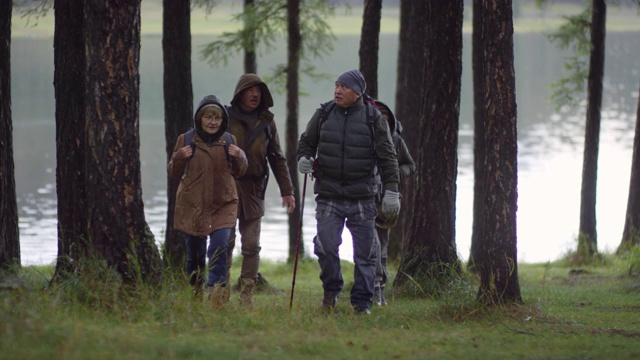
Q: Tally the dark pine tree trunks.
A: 13